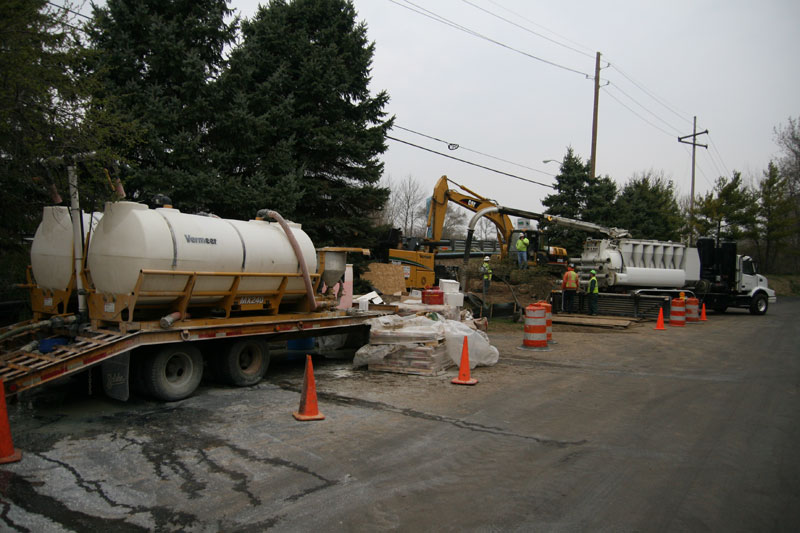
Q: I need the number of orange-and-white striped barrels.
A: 4